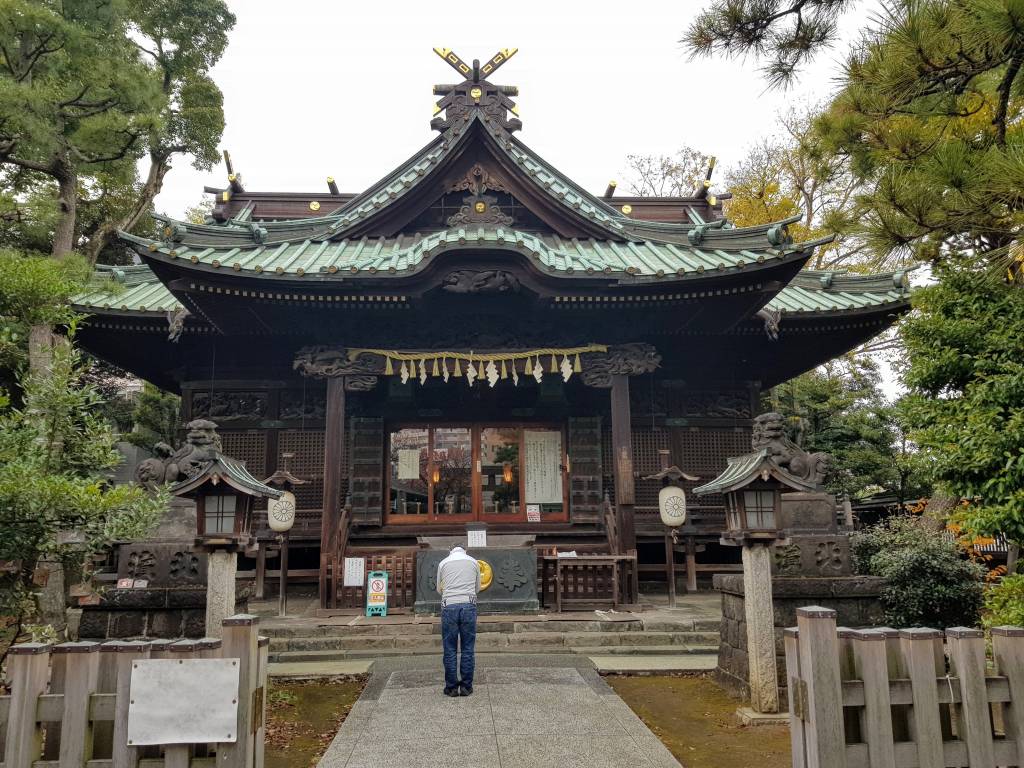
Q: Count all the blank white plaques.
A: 1